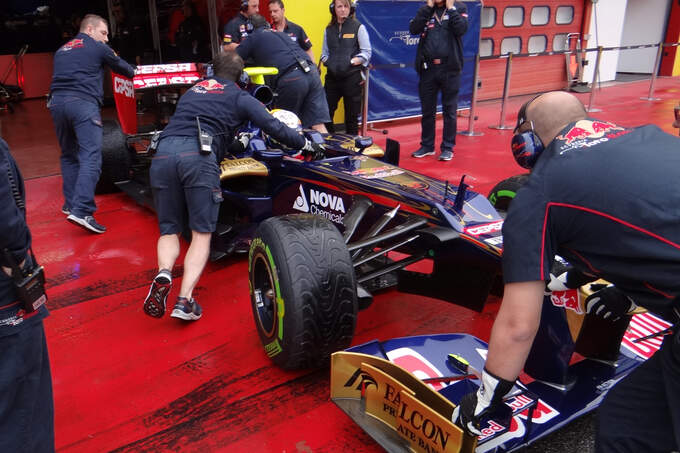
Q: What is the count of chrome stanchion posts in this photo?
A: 5